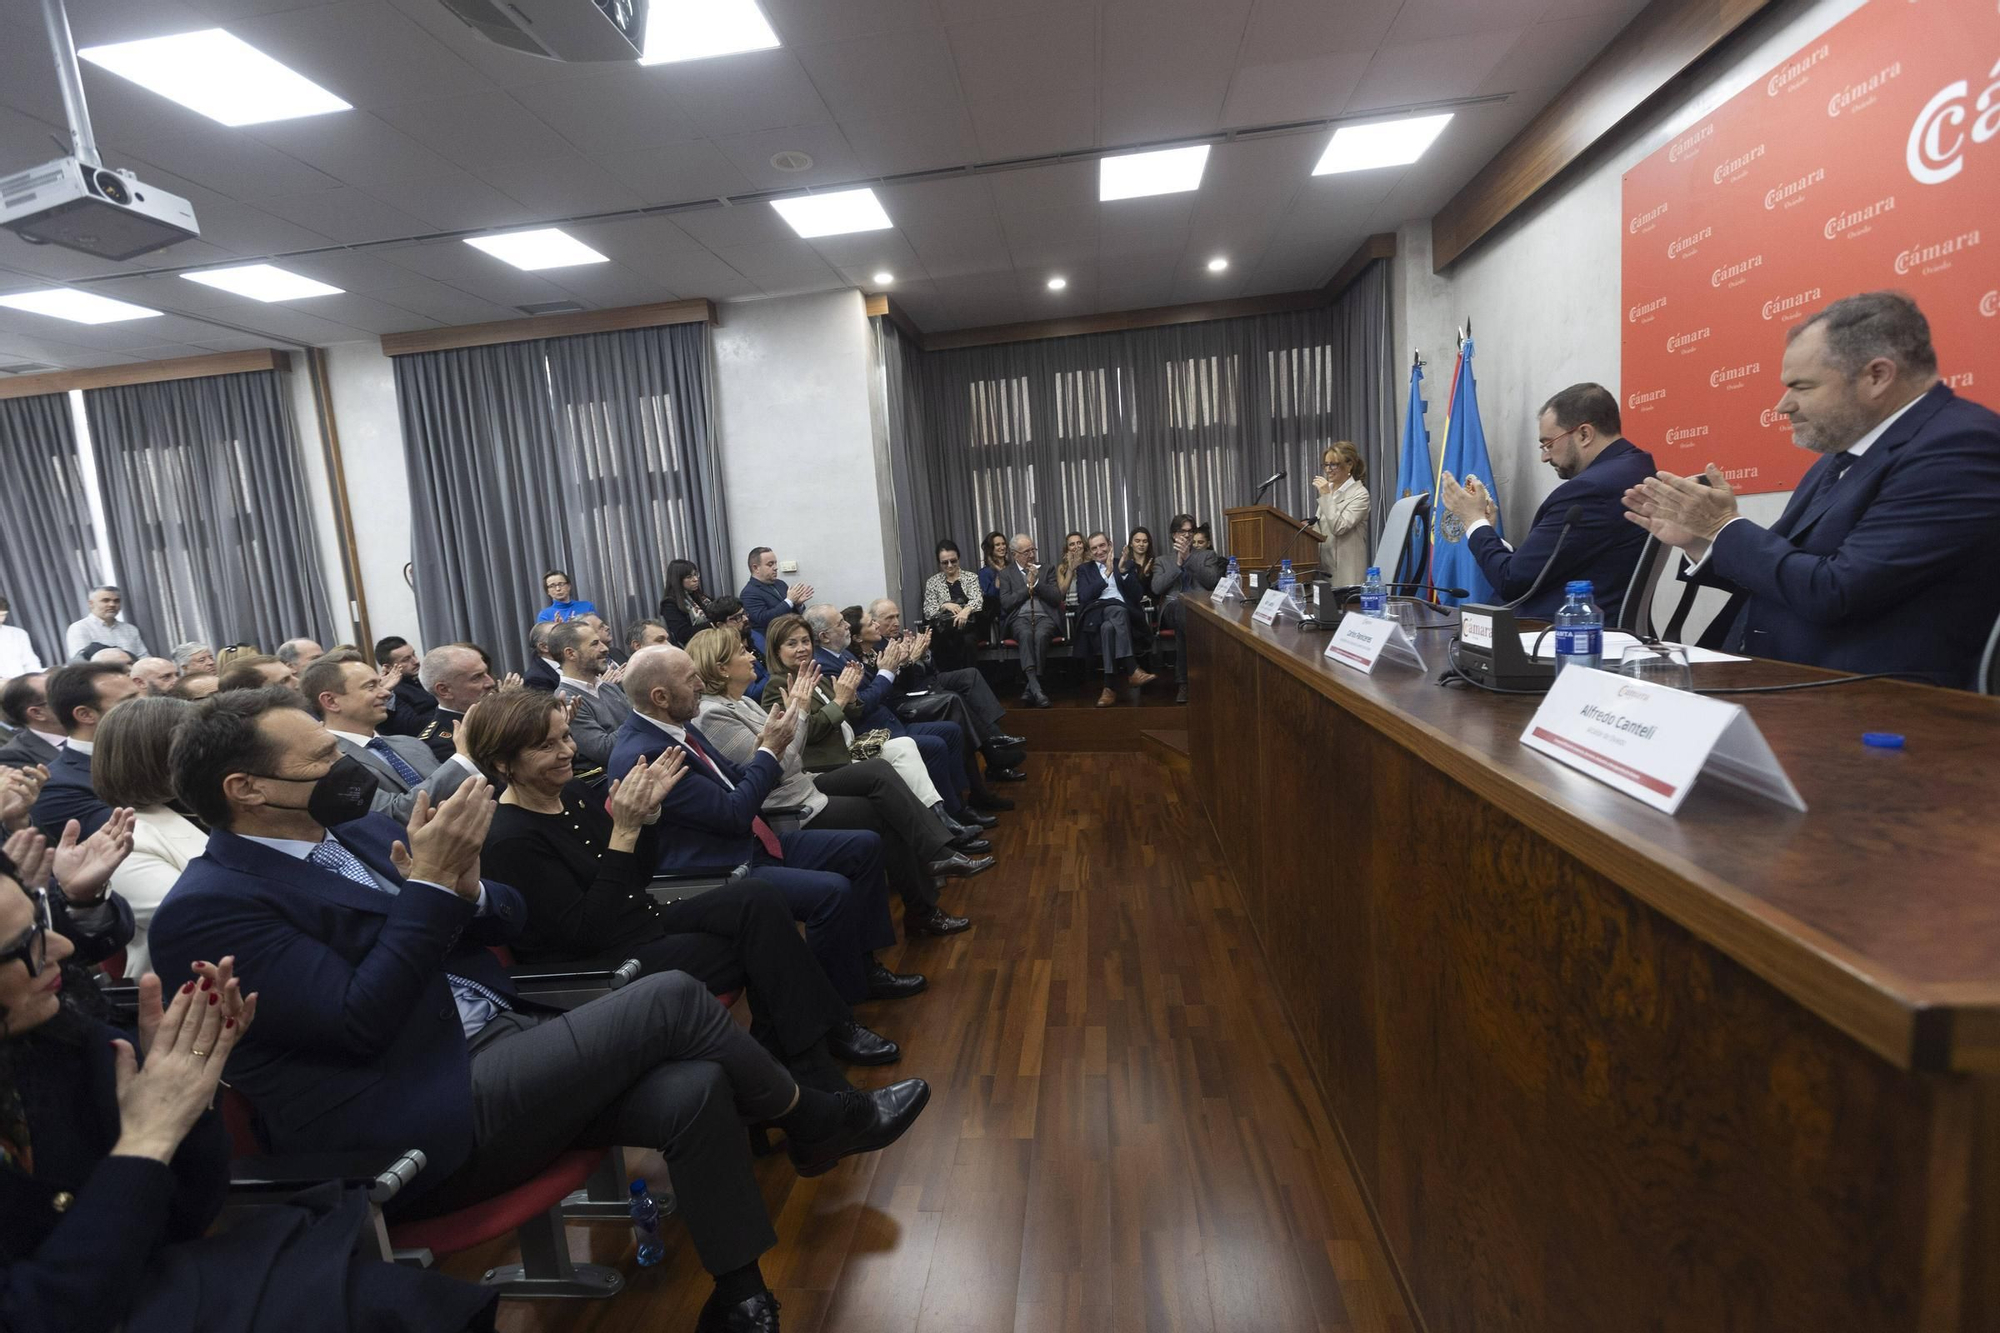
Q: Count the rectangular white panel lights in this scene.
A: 8